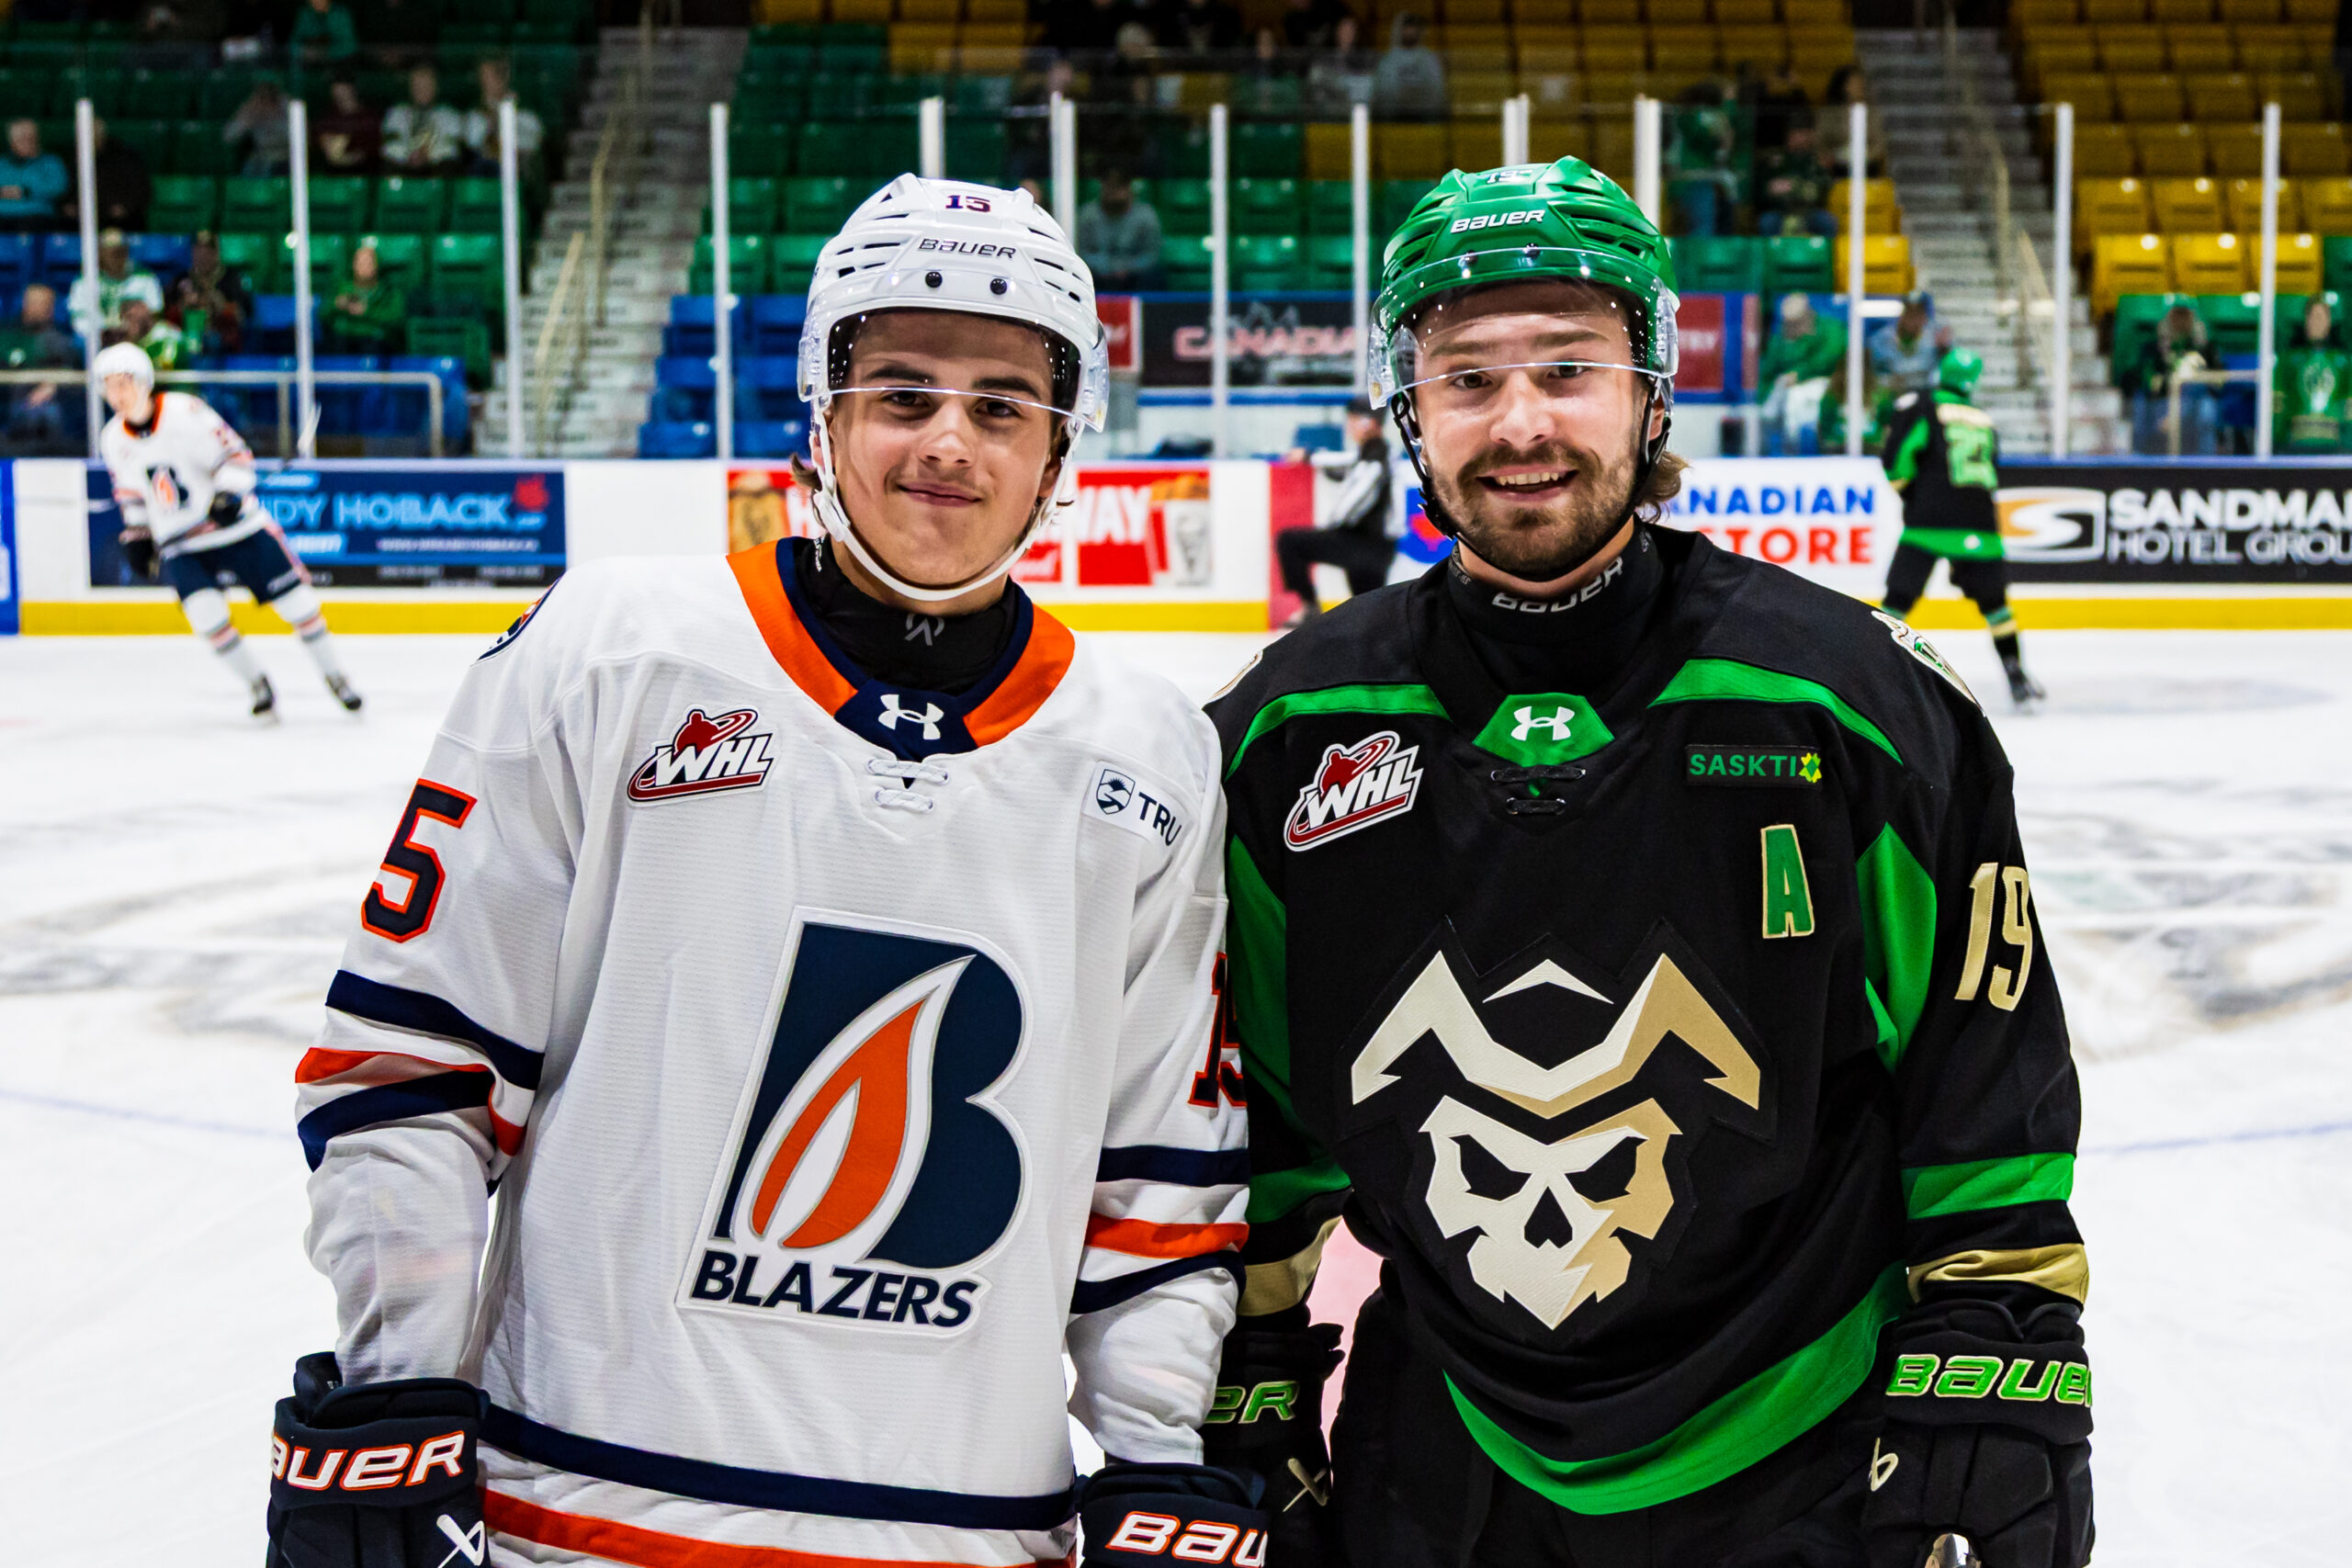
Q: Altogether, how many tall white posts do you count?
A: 13